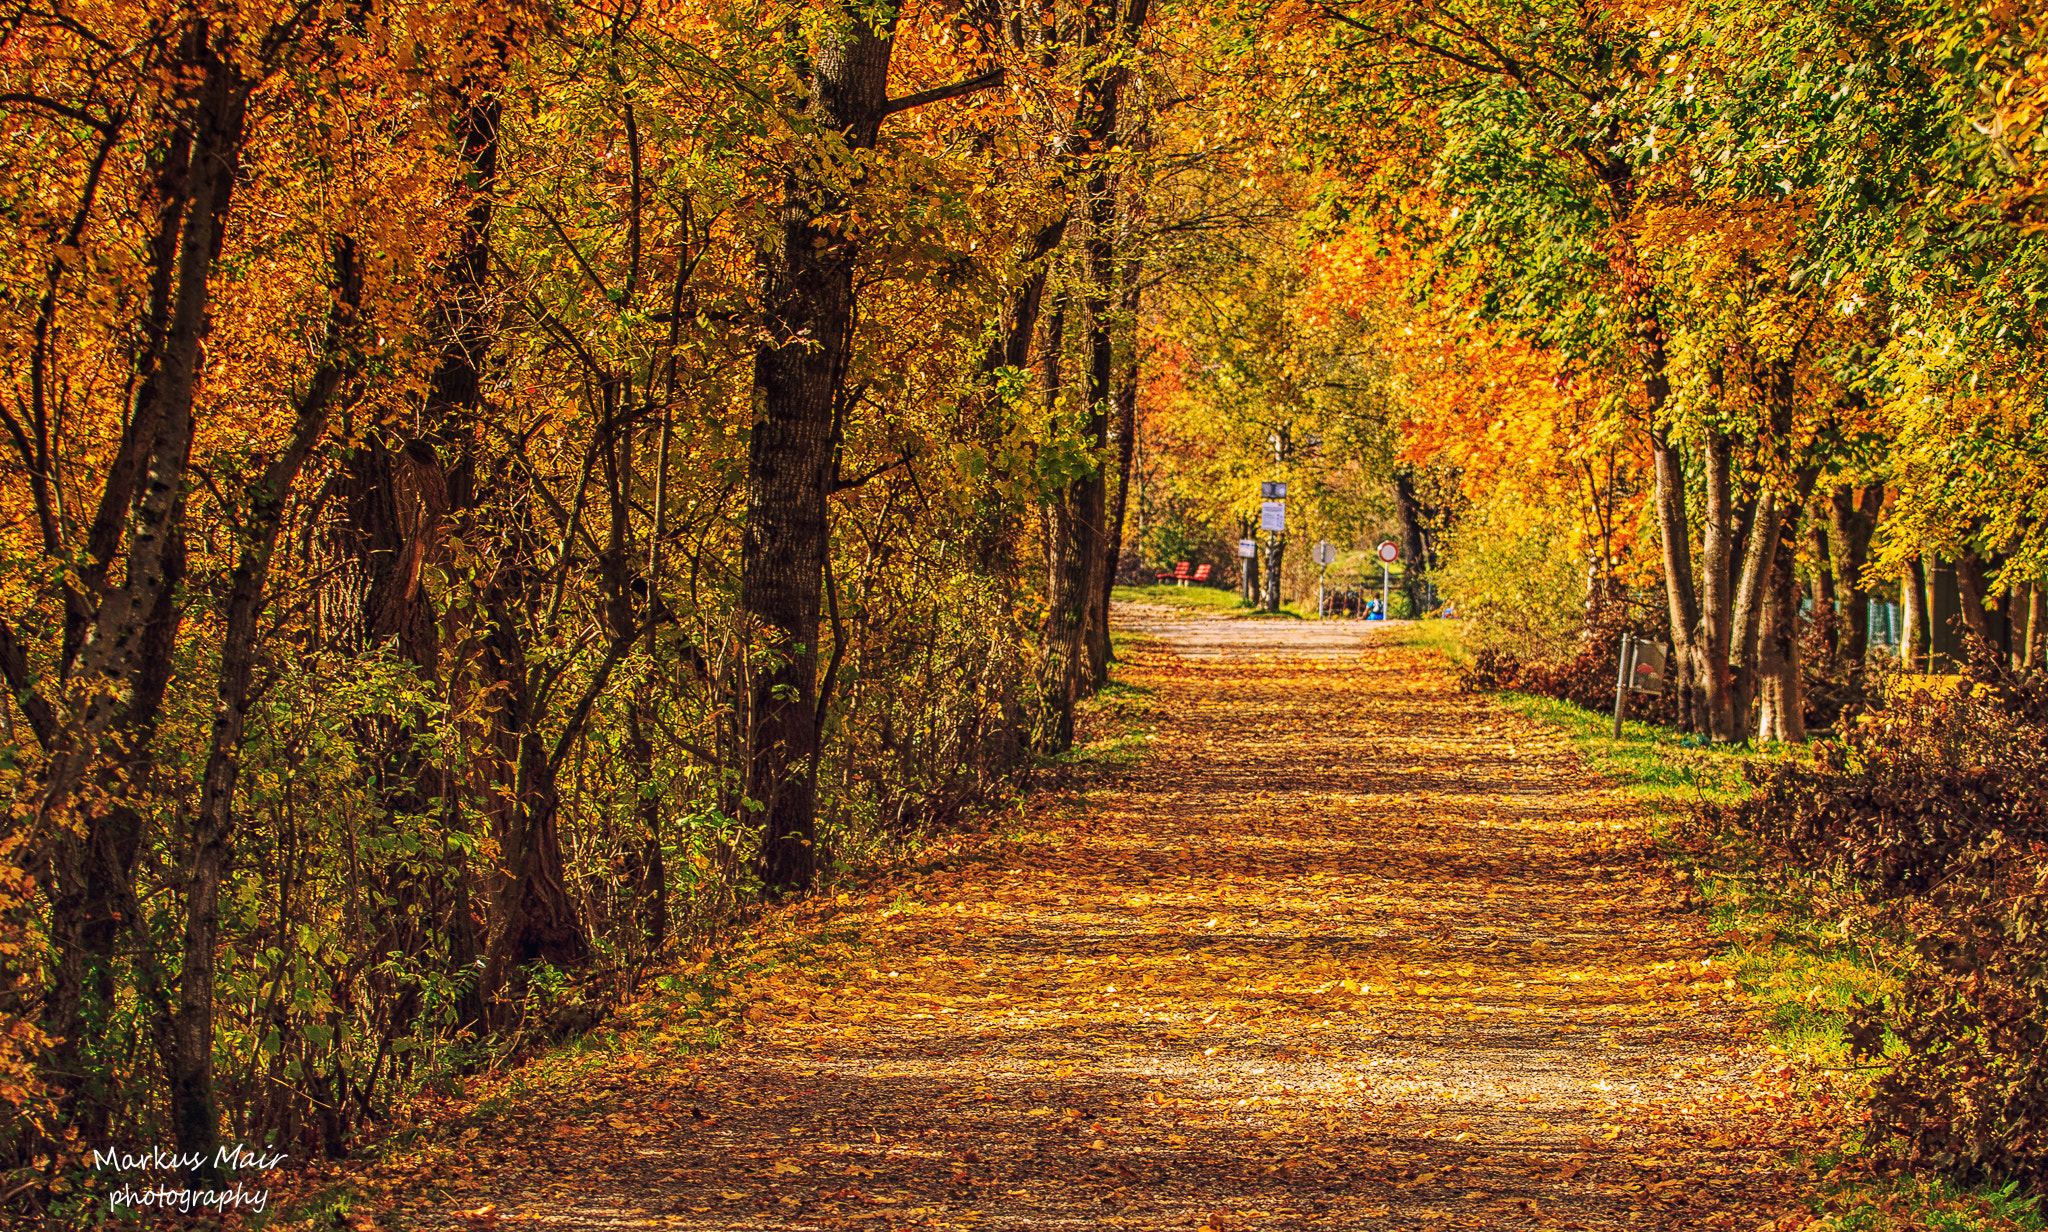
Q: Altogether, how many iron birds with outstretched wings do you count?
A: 0